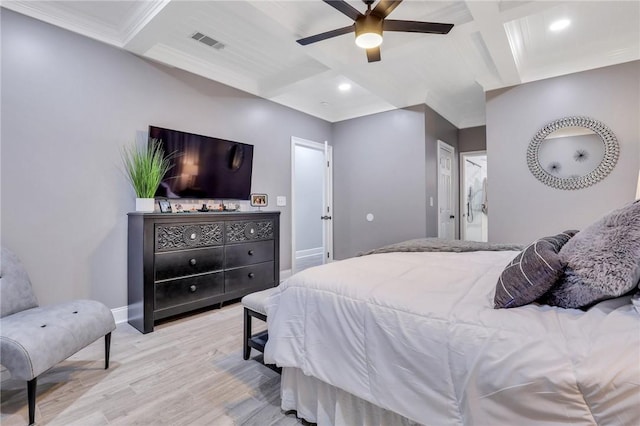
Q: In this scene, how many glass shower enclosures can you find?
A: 1